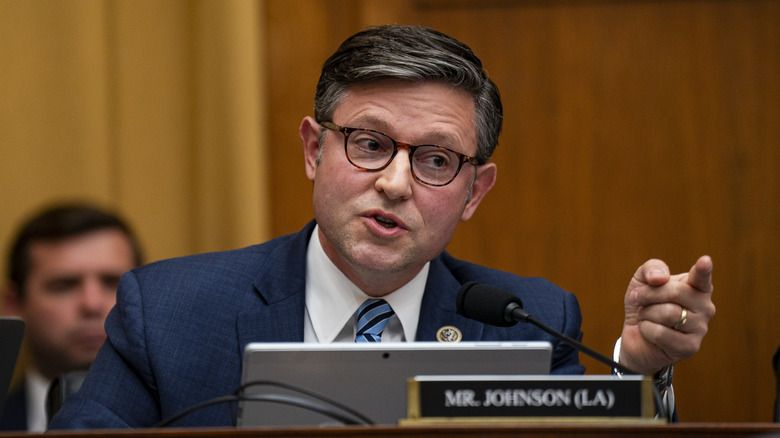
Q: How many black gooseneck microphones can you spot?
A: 1